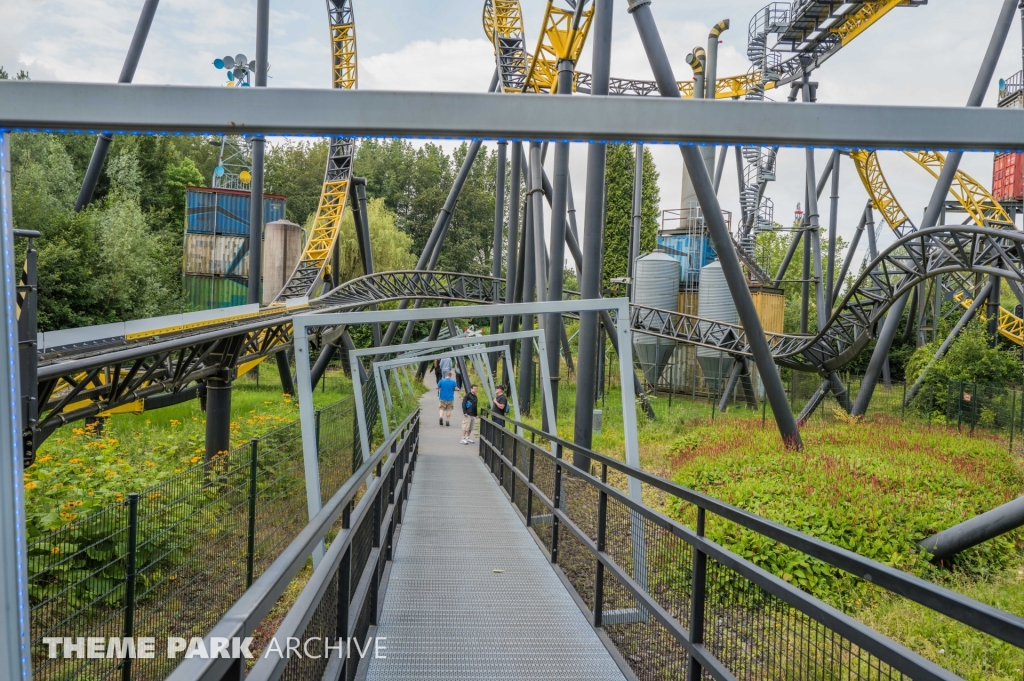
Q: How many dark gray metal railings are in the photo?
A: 2